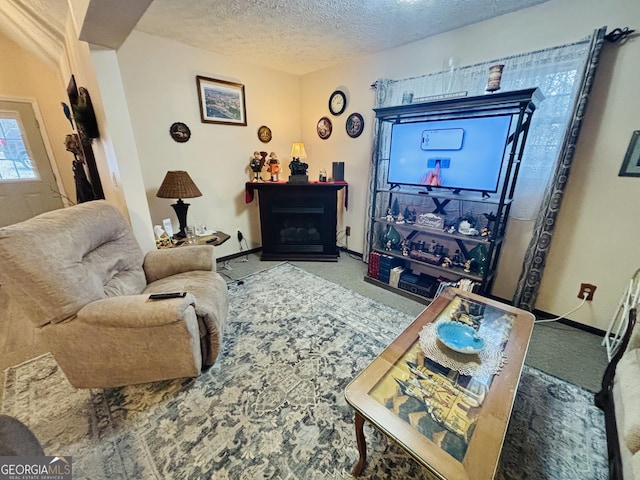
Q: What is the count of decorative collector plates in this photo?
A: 4